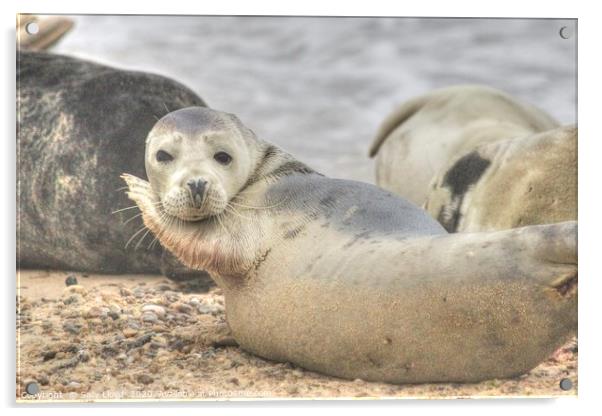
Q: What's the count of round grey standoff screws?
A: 4